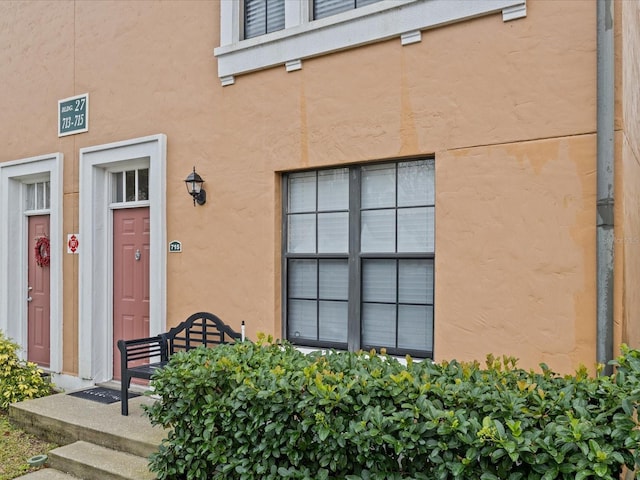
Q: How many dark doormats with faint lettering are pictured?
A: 1